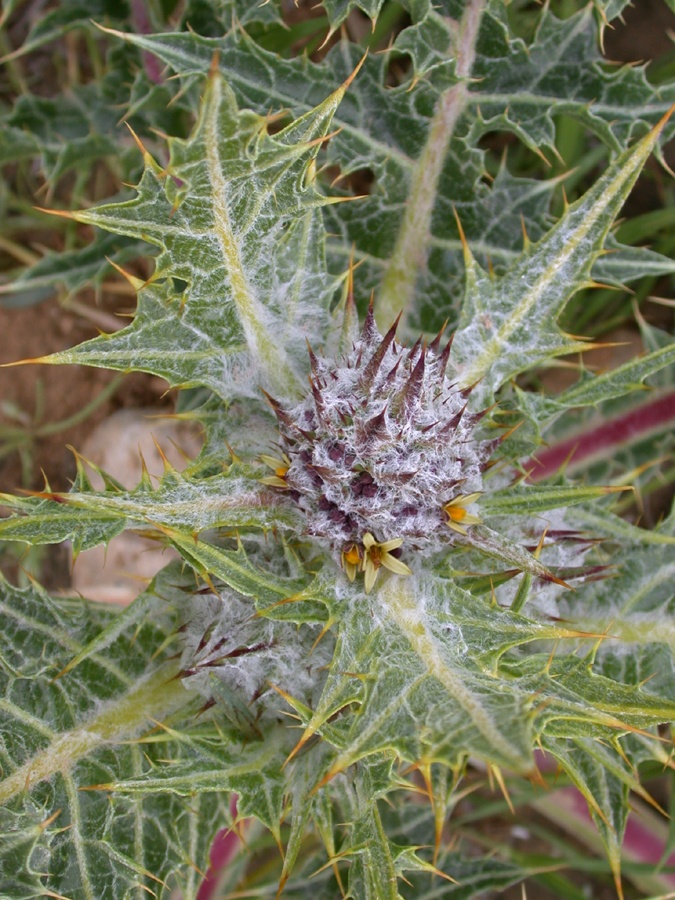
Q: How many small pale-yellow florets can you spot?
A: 4